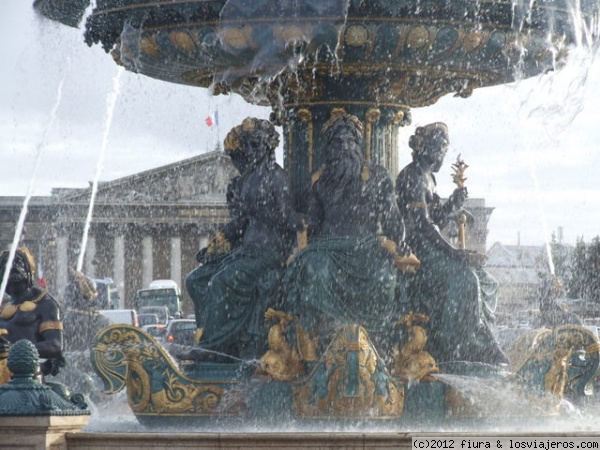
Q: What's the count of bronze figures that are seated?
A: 3